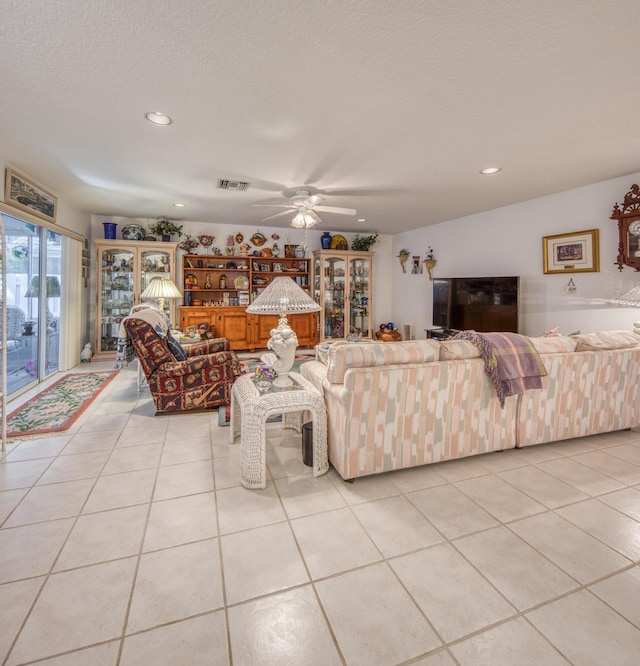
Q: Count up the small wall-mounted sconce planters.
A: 2